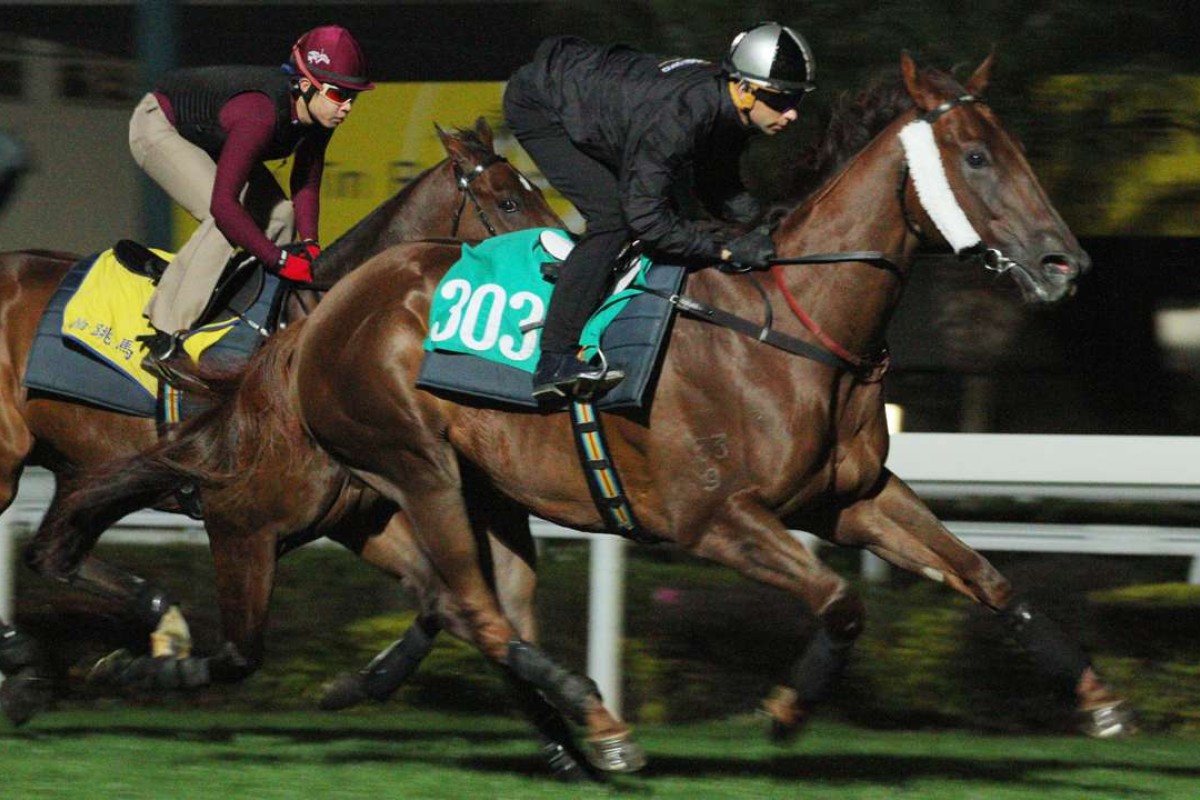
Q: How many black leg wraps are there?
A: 8